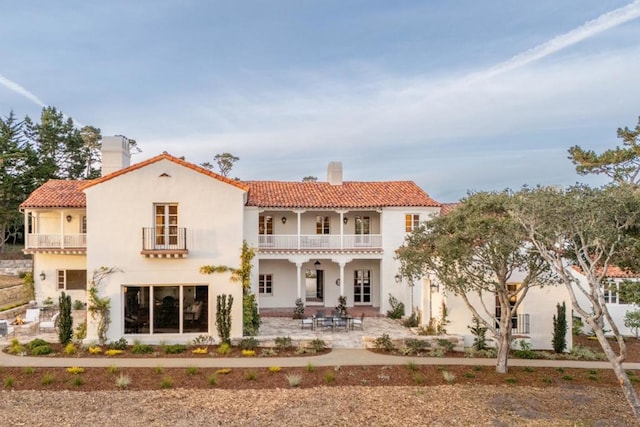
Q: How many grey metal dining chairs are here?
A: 6